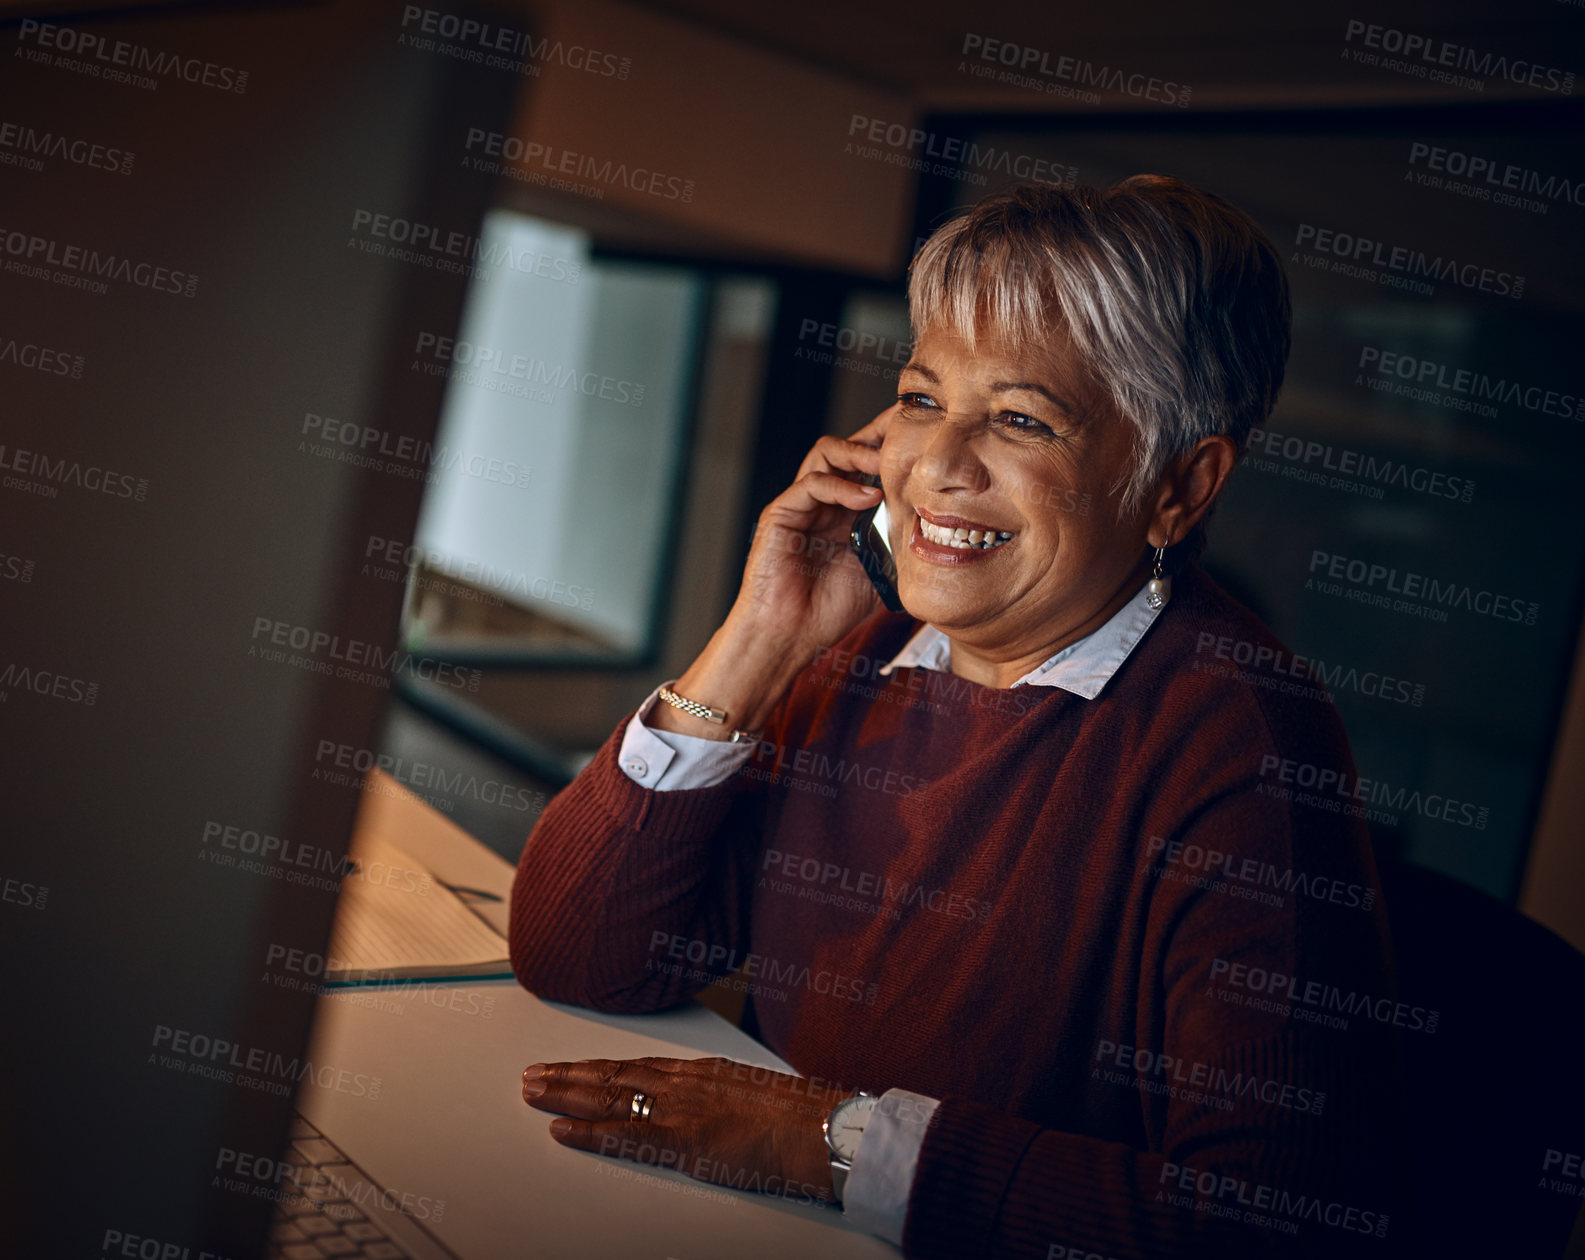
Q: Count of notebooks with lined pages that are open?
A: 1